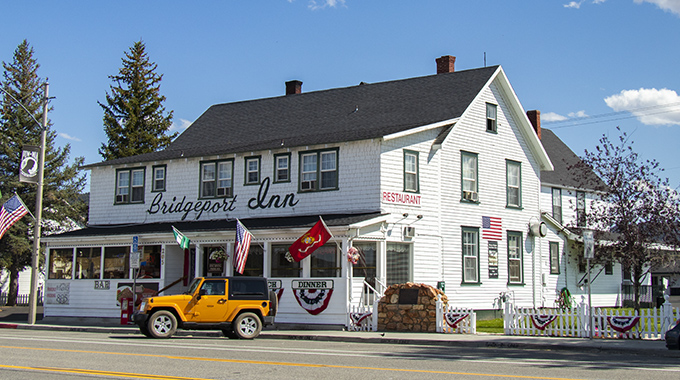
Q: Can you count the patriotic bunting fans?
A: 6